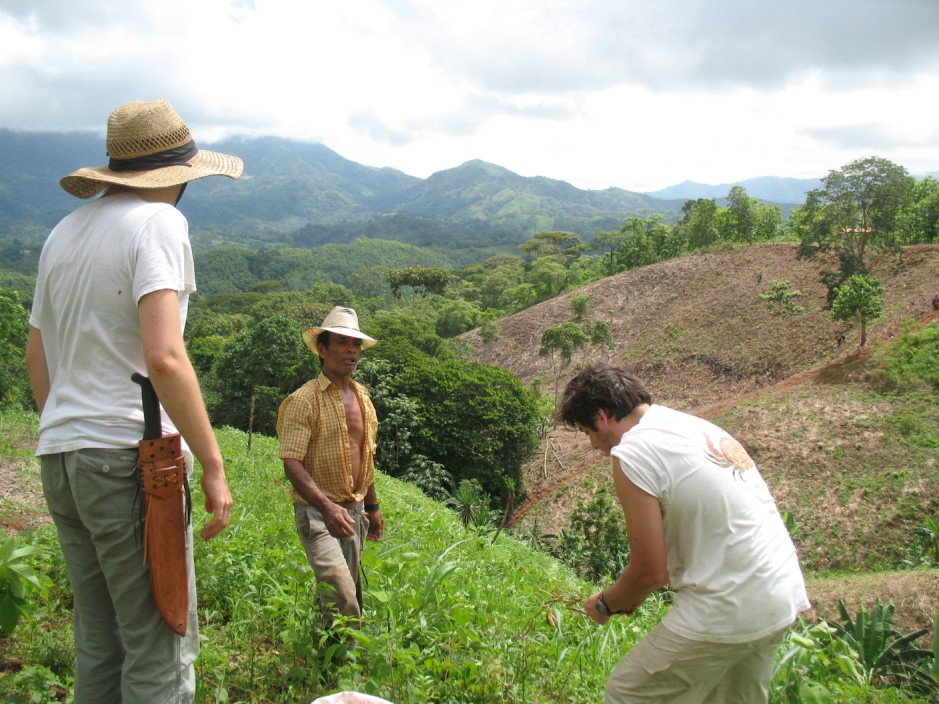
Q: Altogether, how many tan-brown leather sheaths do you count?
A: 1